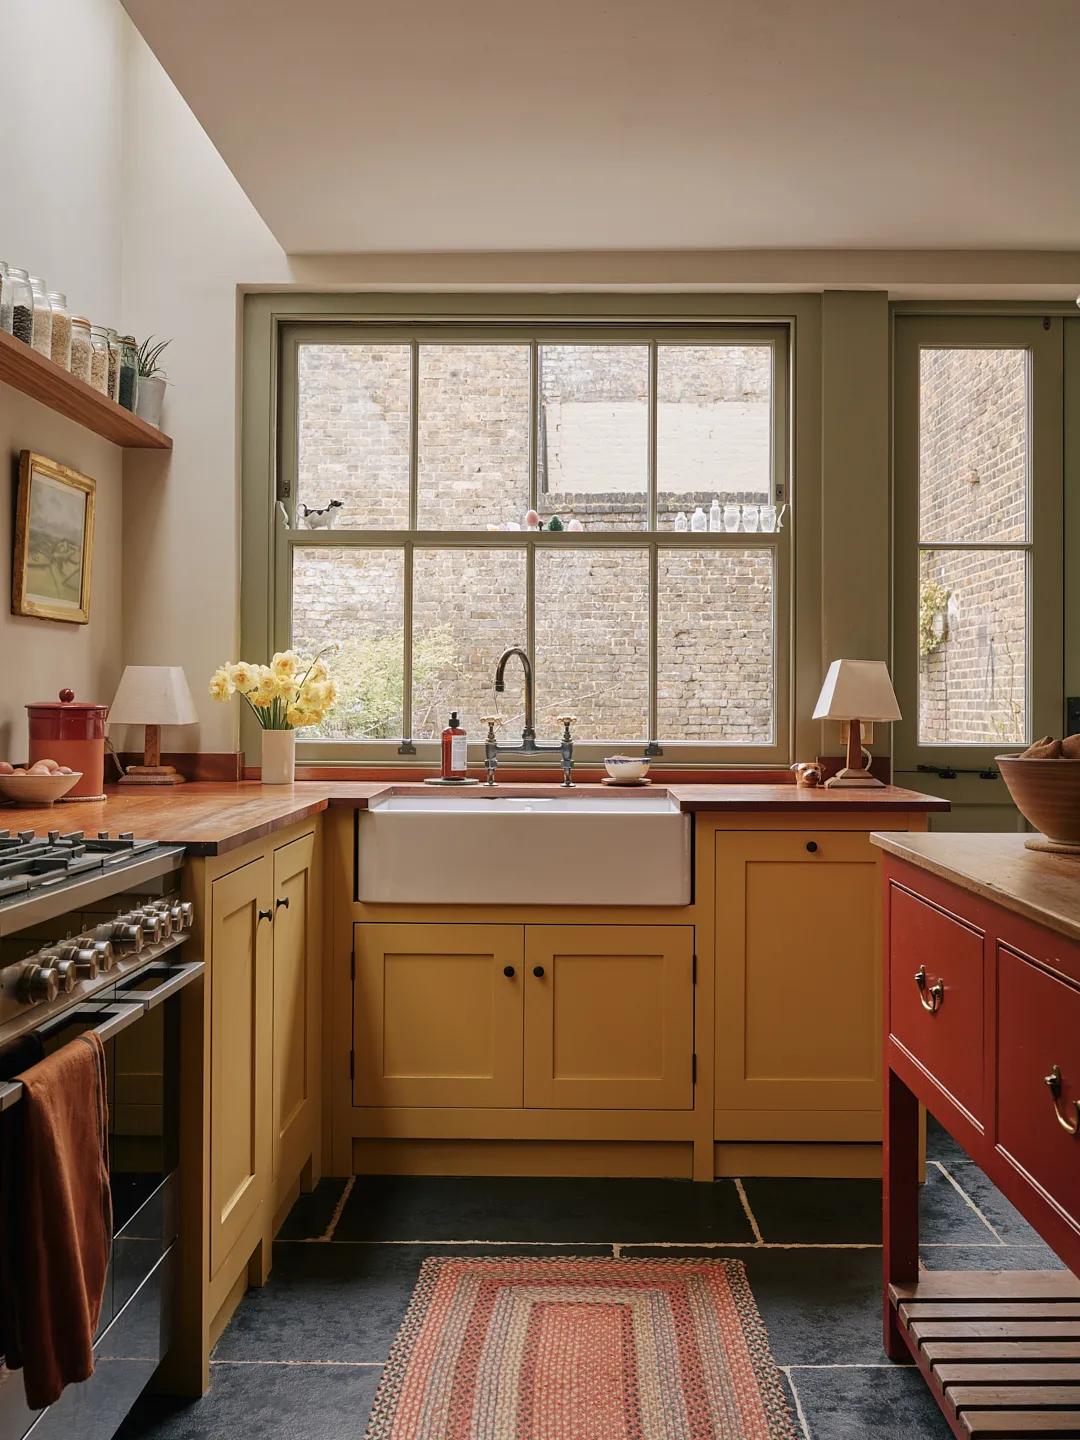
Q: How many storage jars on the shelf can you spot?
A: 8